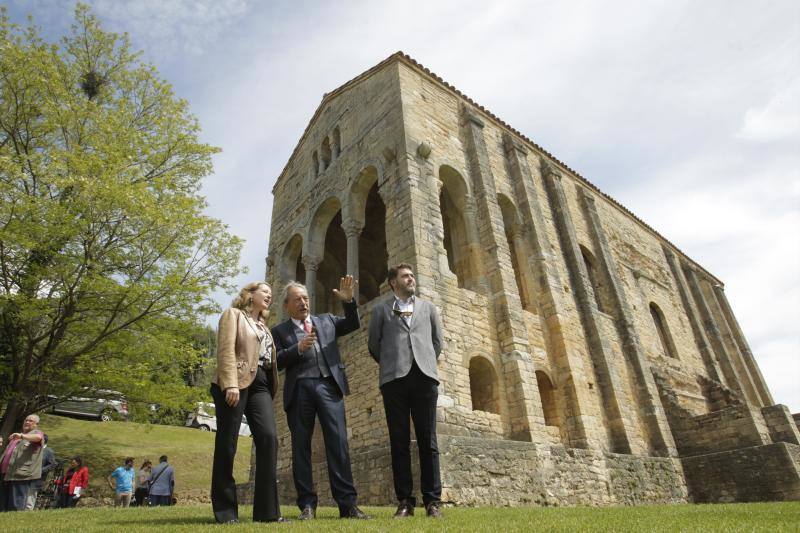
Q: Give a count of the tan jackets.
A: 1